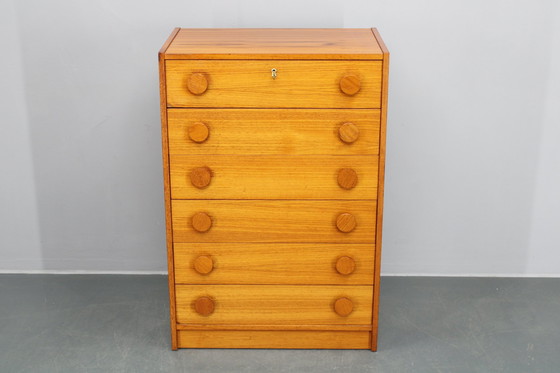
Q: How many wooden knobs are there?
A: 12